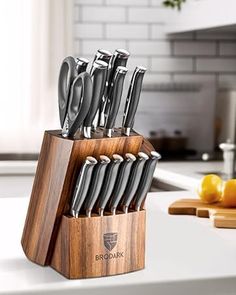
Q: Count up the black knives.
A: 12